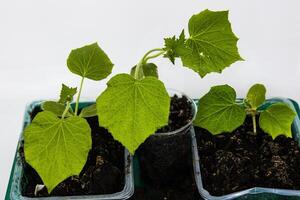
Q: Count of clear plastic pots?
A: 3